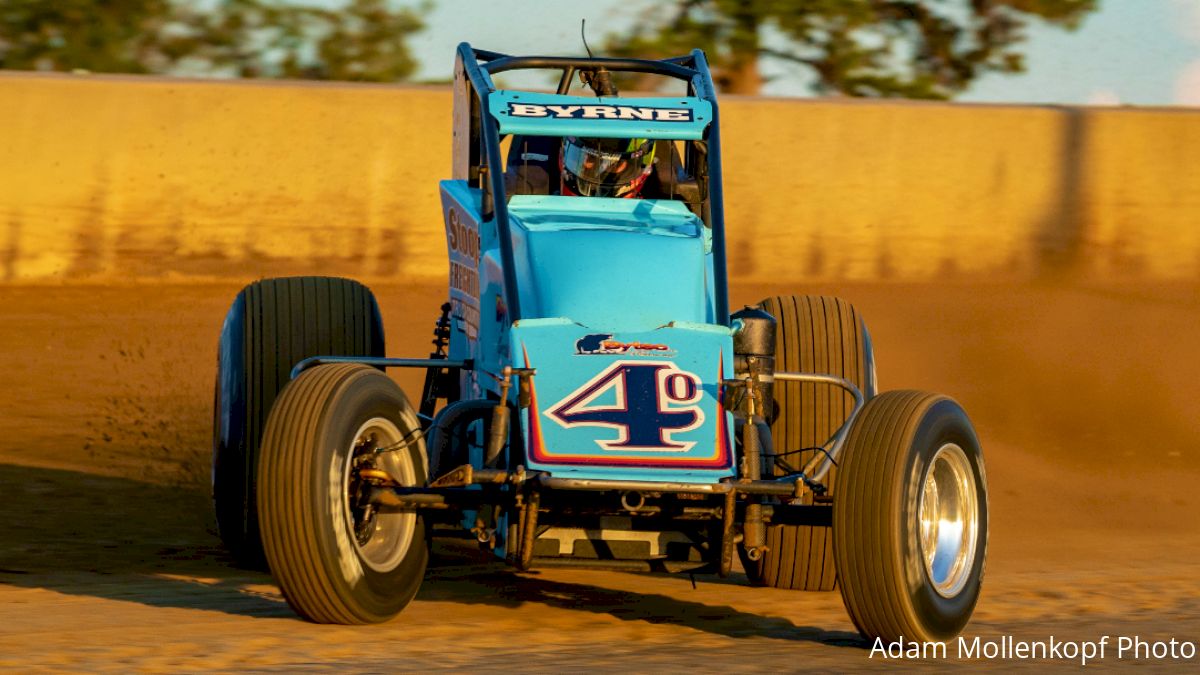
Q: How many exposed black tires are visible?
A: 4